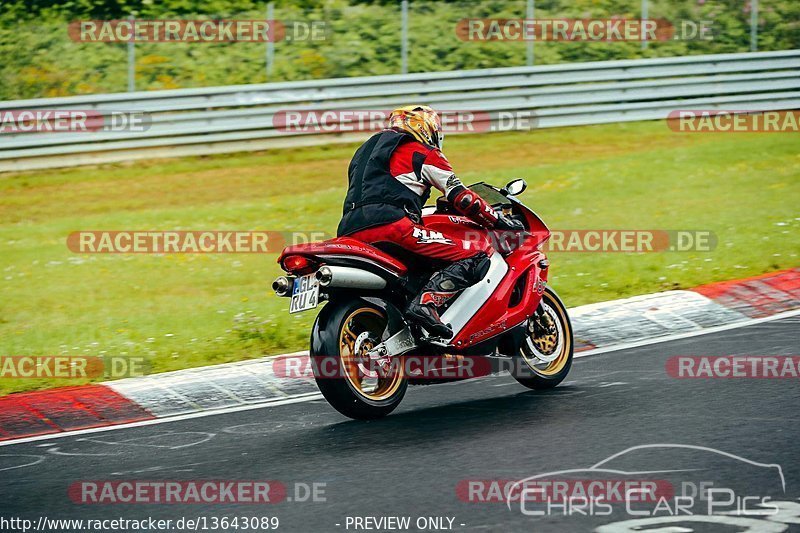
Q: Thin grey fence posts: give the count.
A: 6